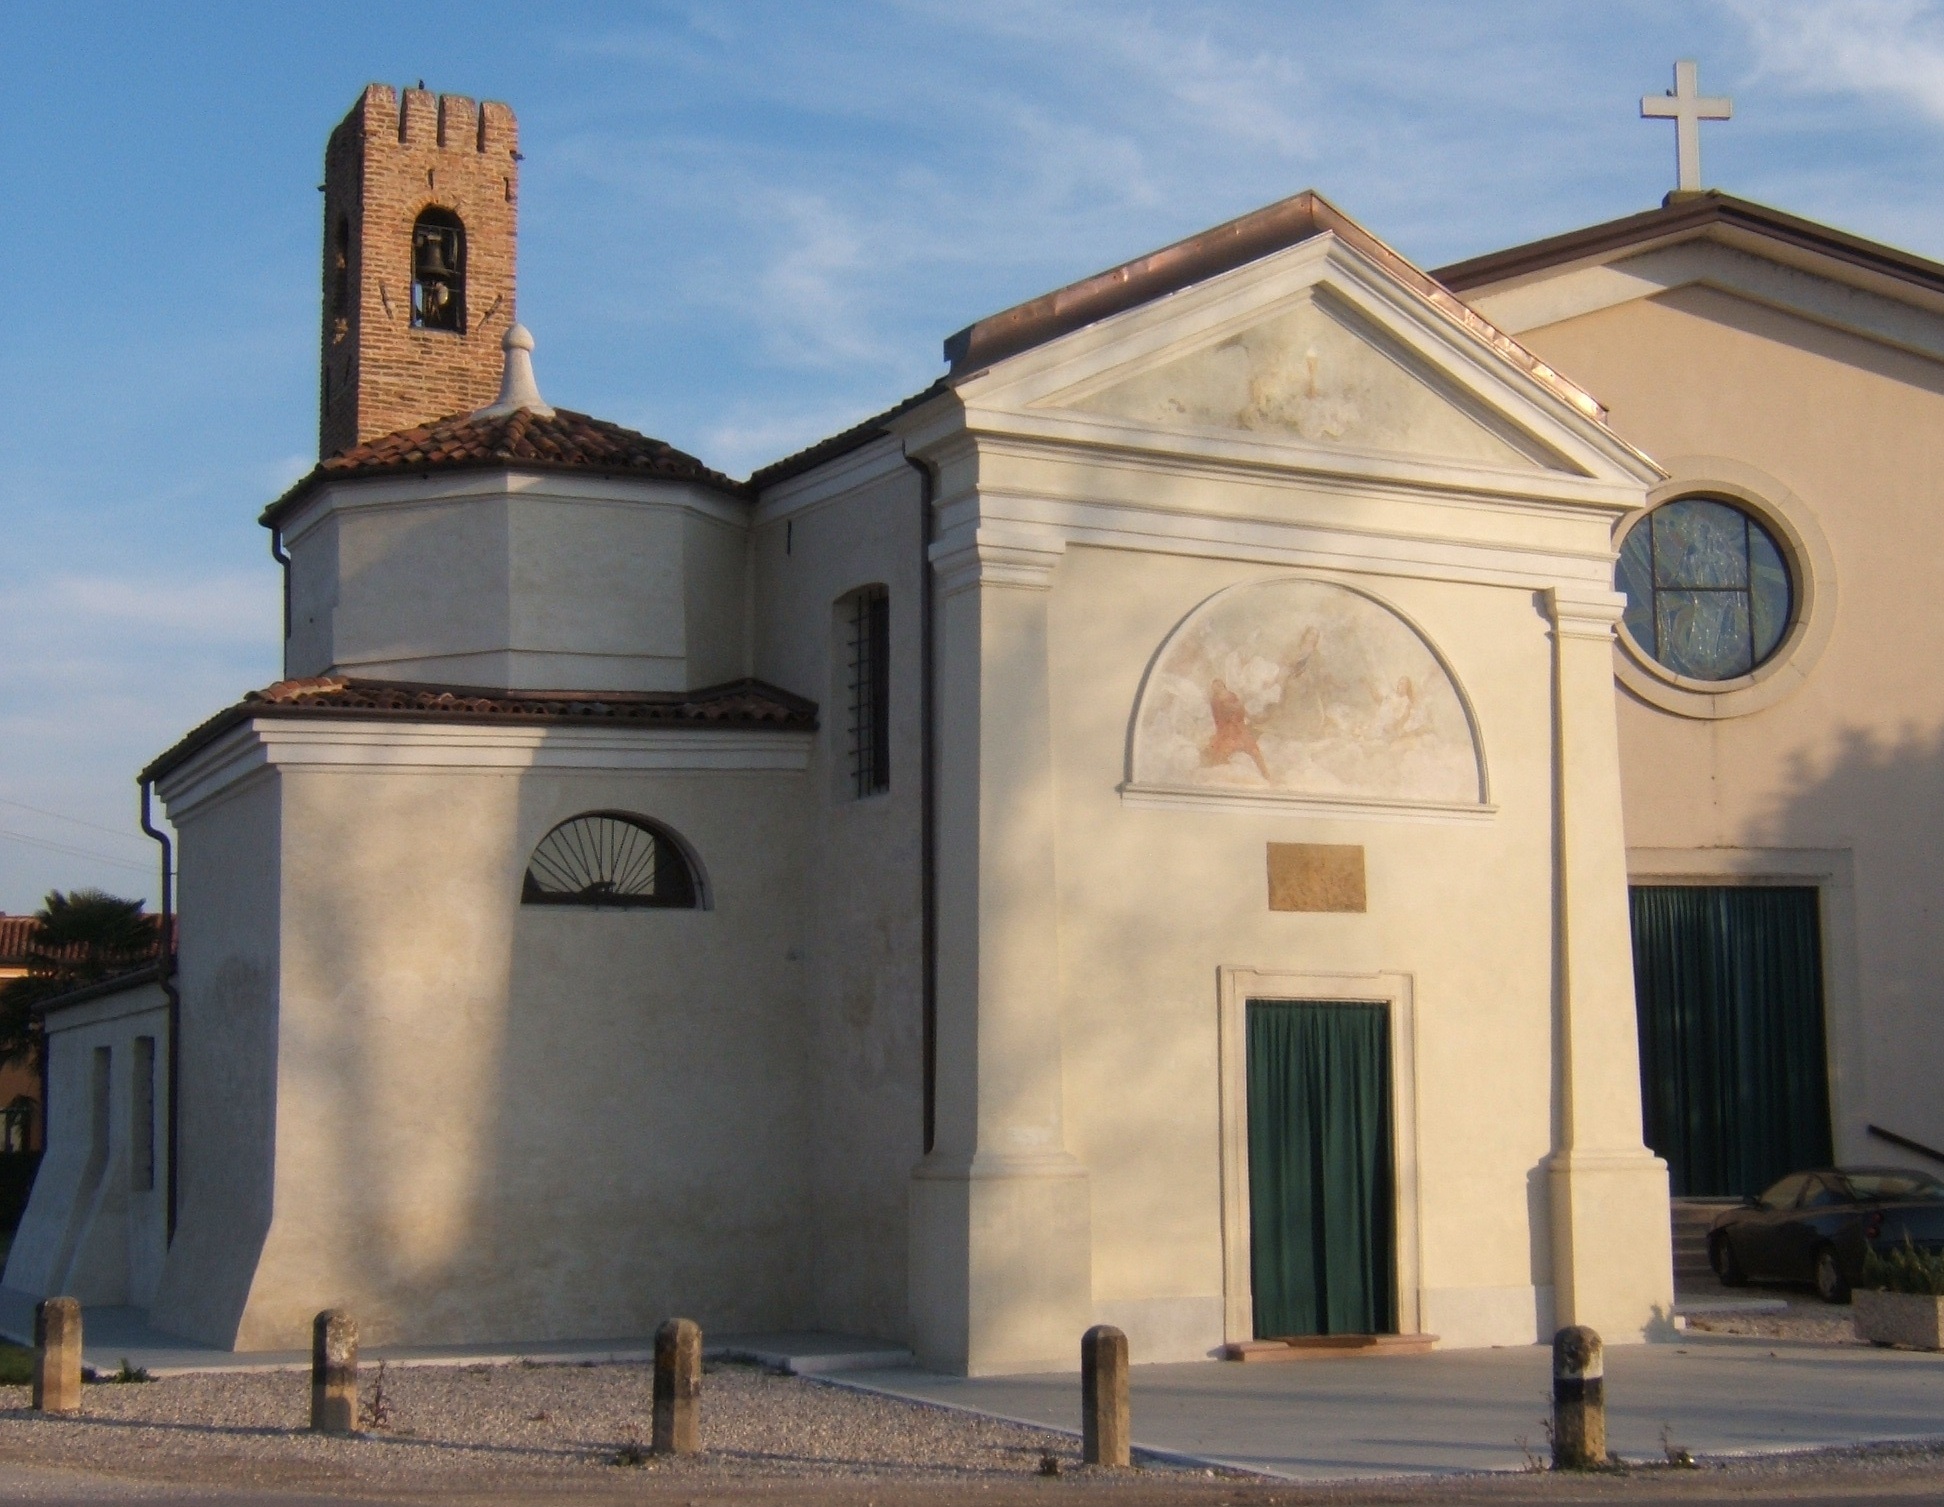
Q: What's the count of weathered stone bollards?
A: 5